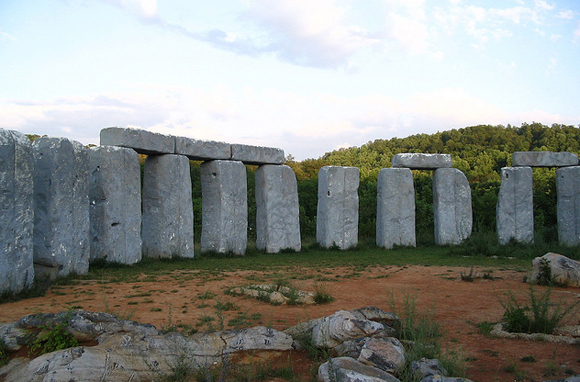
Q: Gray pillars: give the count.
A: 11